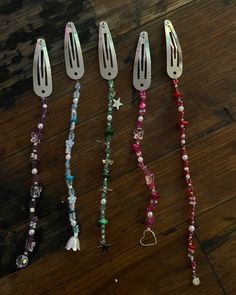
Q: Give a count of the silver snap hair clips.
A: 5